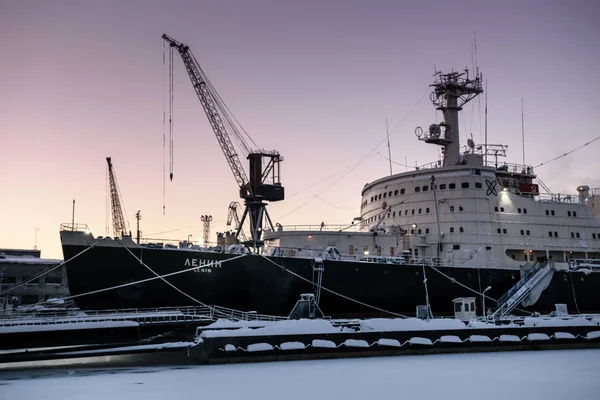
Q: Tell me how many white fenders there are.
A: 13